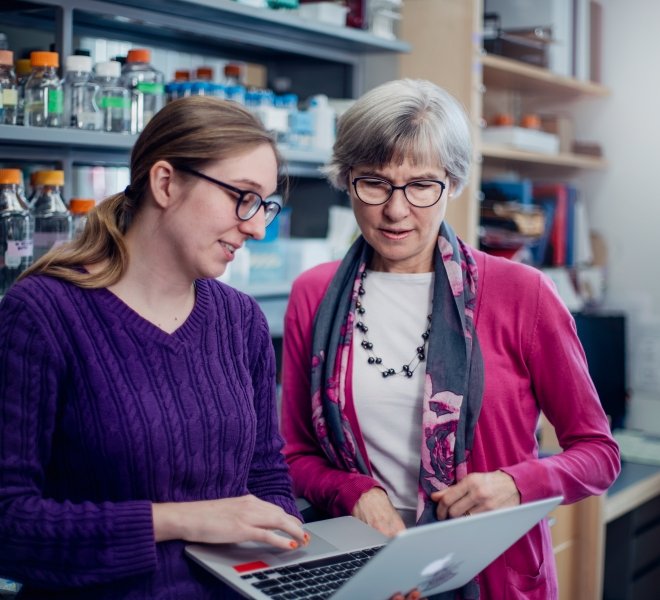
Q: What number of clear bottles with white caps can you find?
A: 2